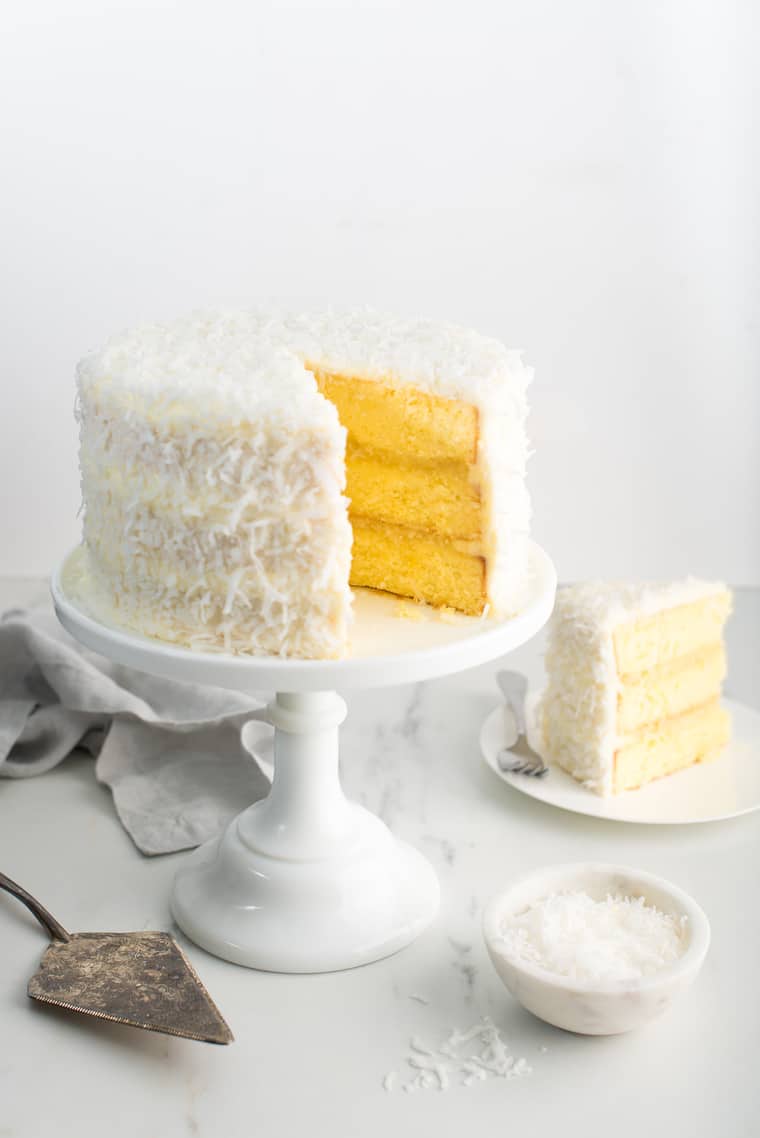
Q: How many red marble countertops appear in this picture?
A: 0